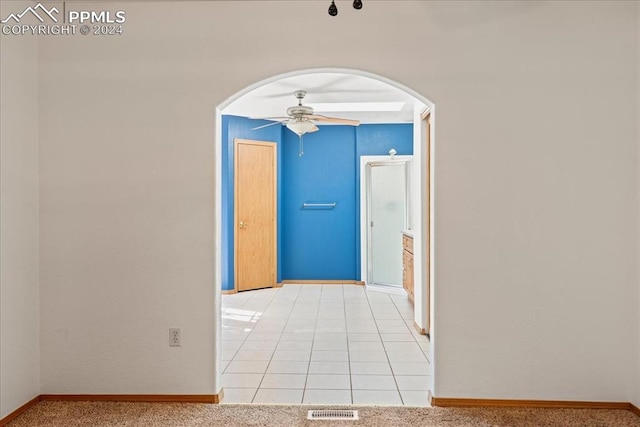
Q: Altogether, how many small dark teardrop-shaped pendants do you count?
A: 2